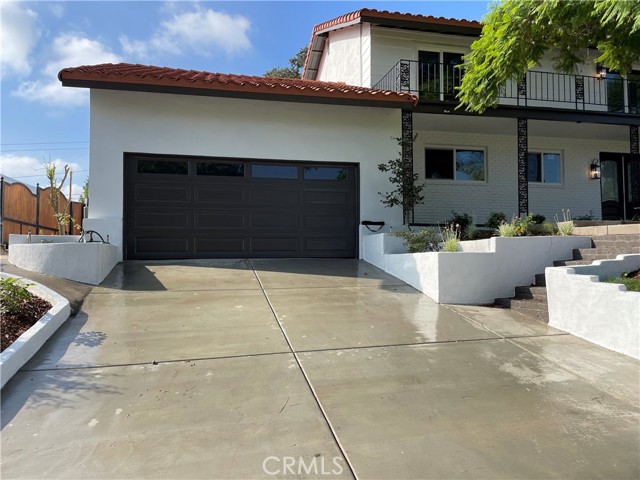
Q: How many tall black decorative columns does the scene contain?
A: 3